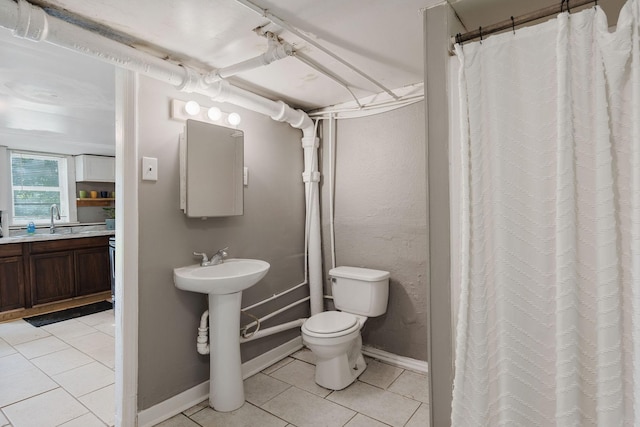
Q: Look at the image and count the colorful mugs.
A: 4